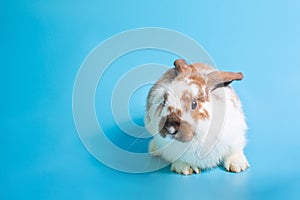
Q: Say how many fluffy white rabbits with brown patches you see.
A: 1